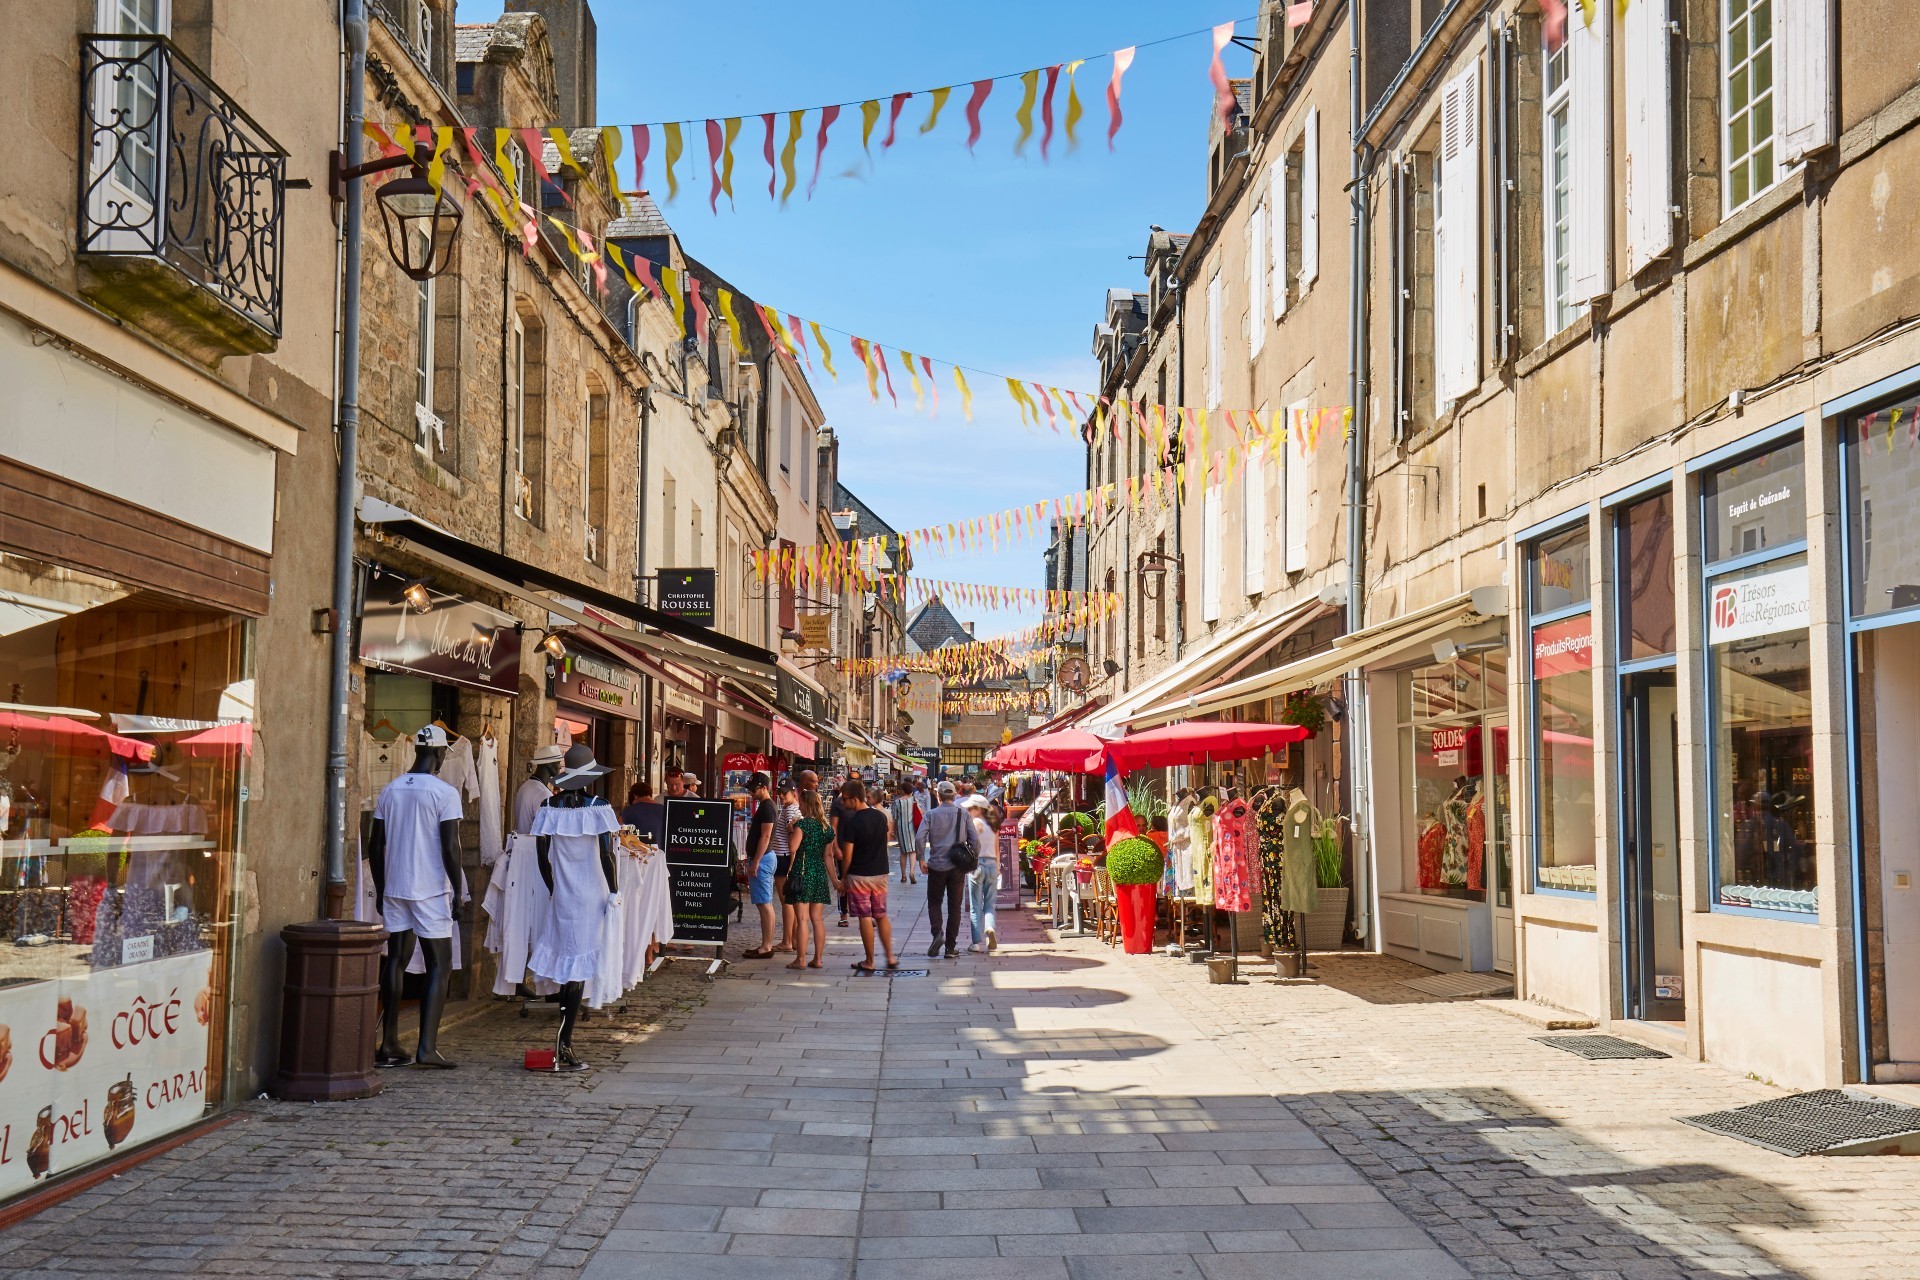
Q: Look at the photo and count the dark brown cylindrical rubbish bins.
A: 1